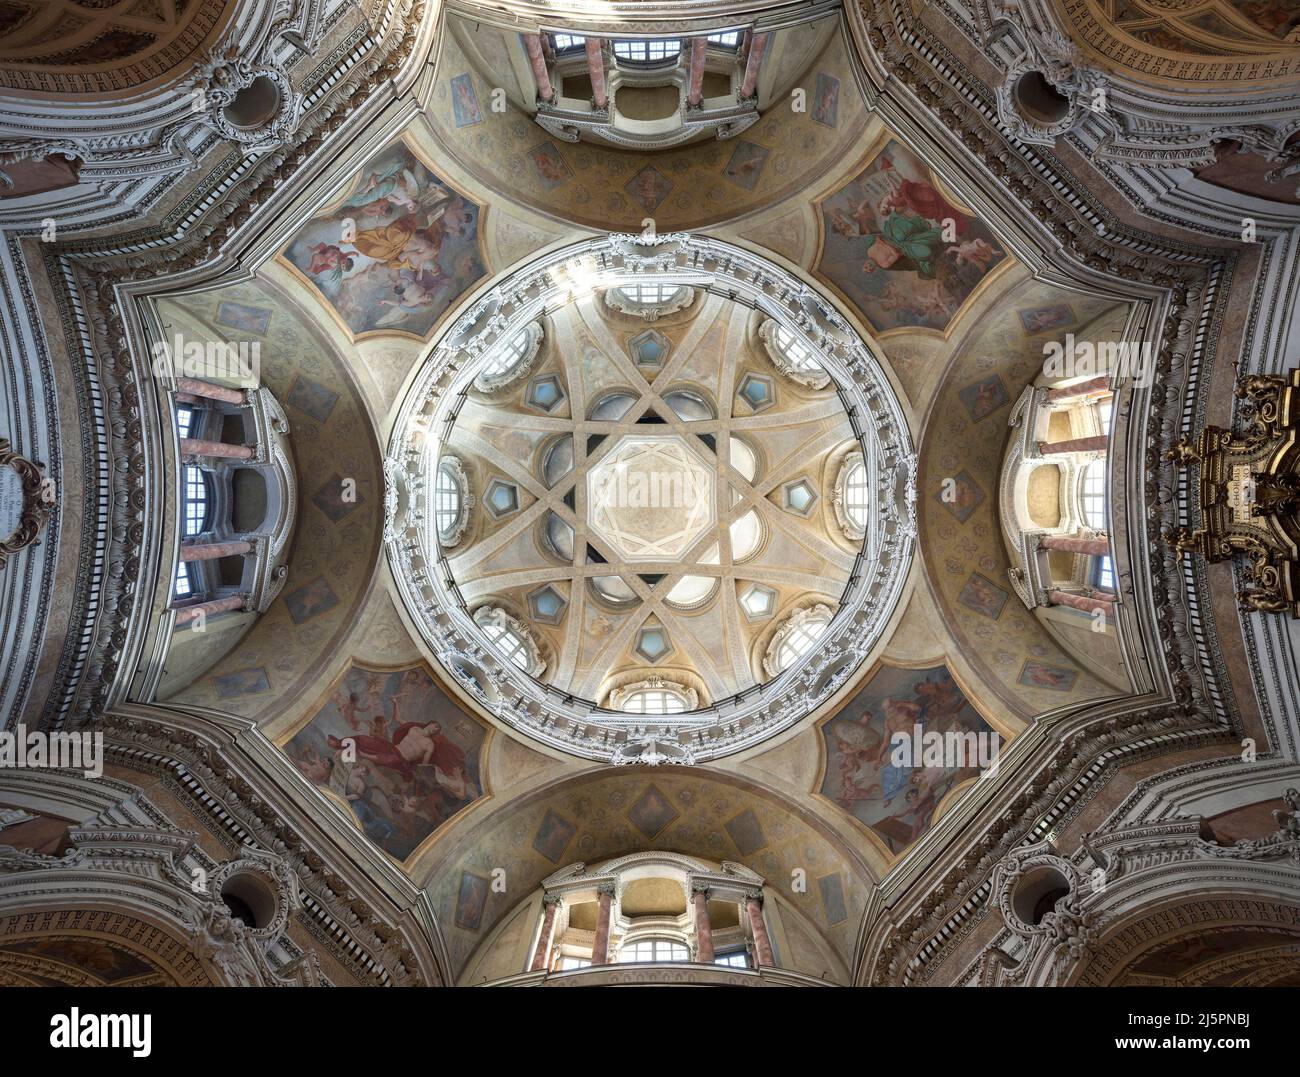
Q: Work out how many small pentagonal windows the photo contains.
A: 8